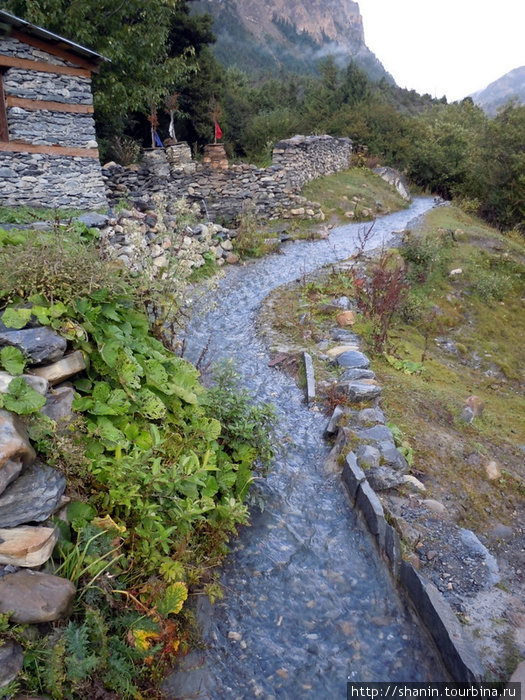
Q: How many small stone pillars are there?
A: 3